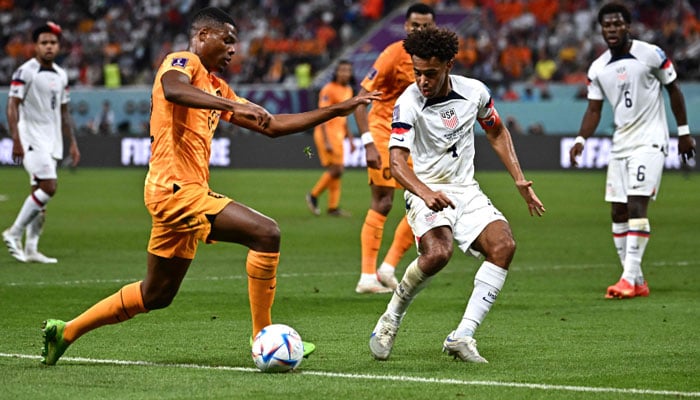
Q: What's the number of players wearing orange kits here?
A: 3